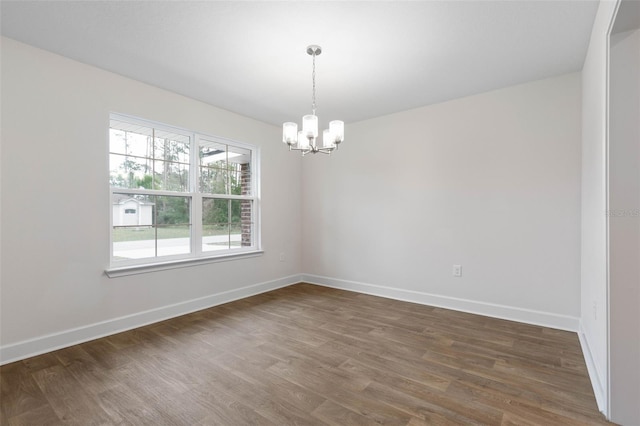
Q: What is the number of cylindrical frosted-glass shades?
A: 5